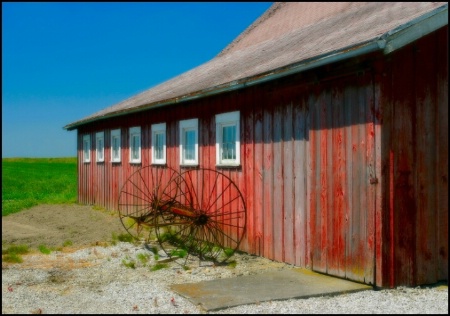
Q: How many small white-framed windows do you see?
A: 7